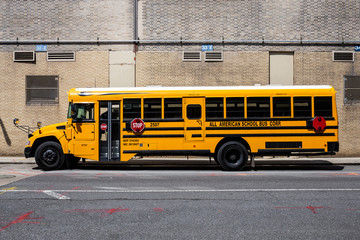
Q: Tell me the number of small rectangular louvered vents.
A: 5